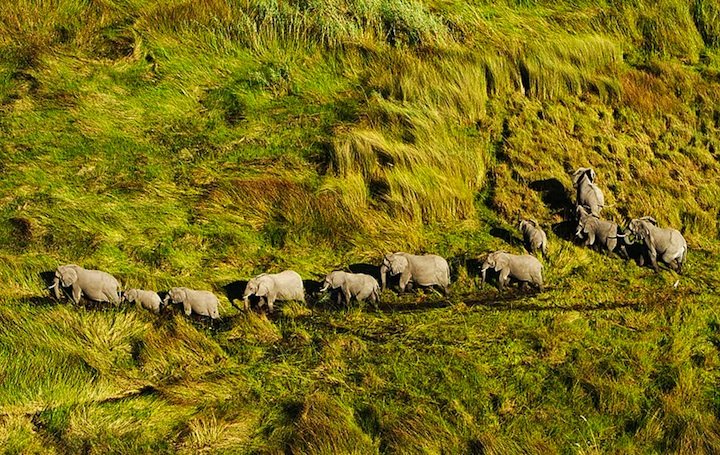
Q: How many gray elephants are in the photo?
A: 11